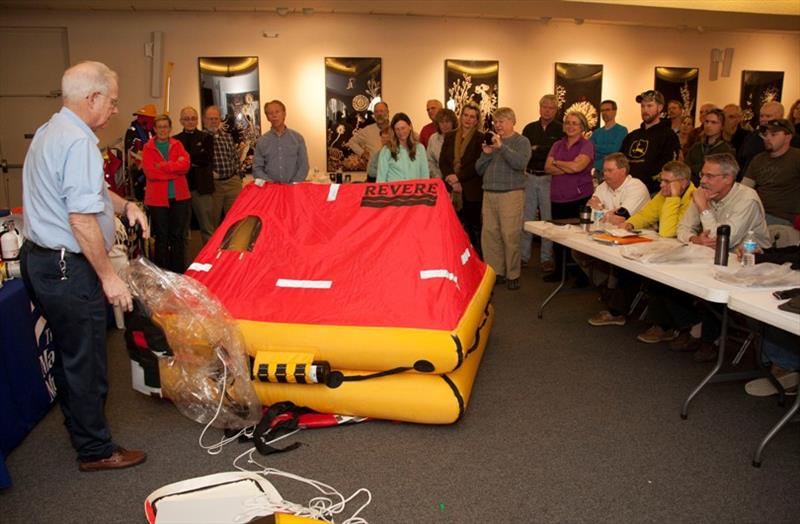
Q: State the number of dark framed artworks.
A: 6